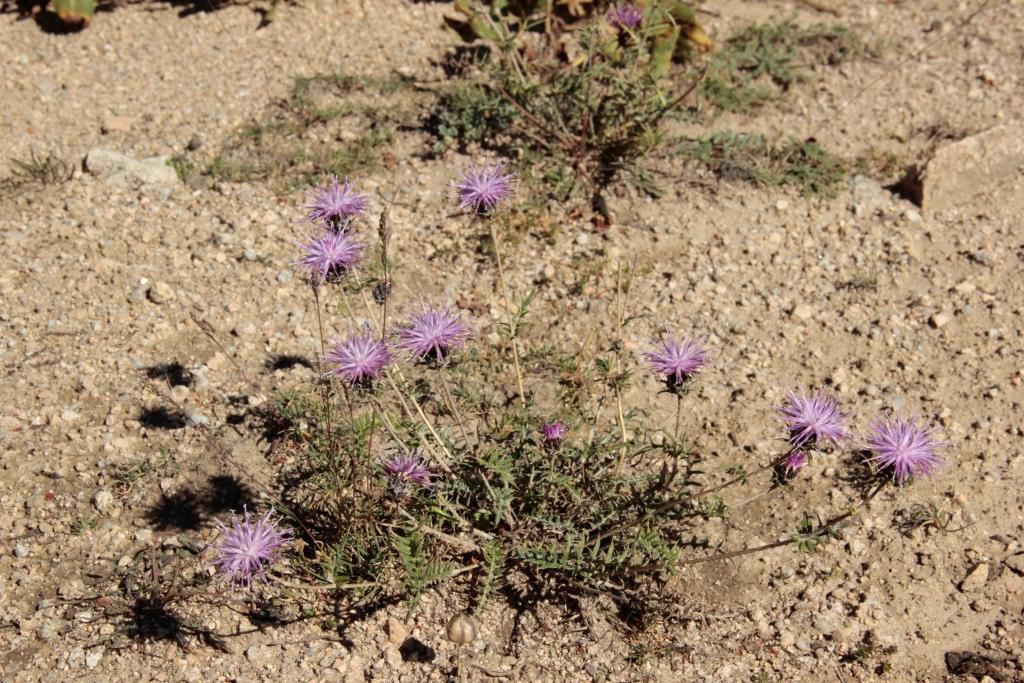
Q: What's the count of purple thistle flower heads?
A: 13